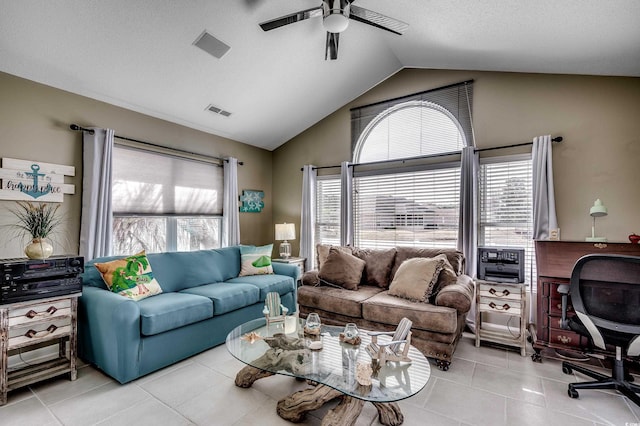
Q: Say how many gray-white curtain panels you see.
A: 6